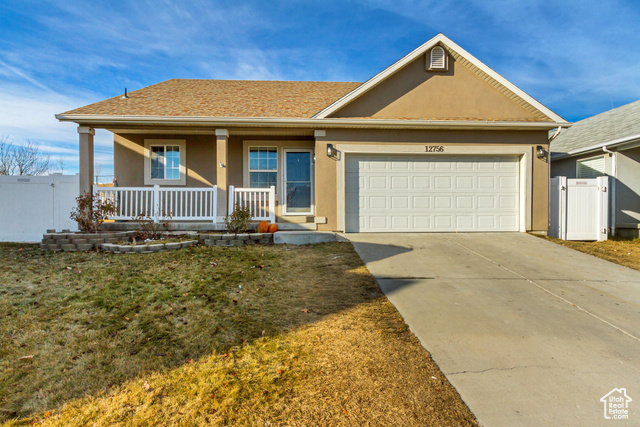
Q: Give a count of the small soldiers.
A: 0